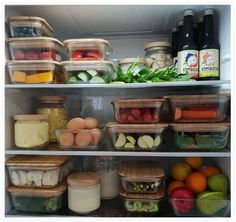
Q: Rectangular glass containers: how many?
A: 13